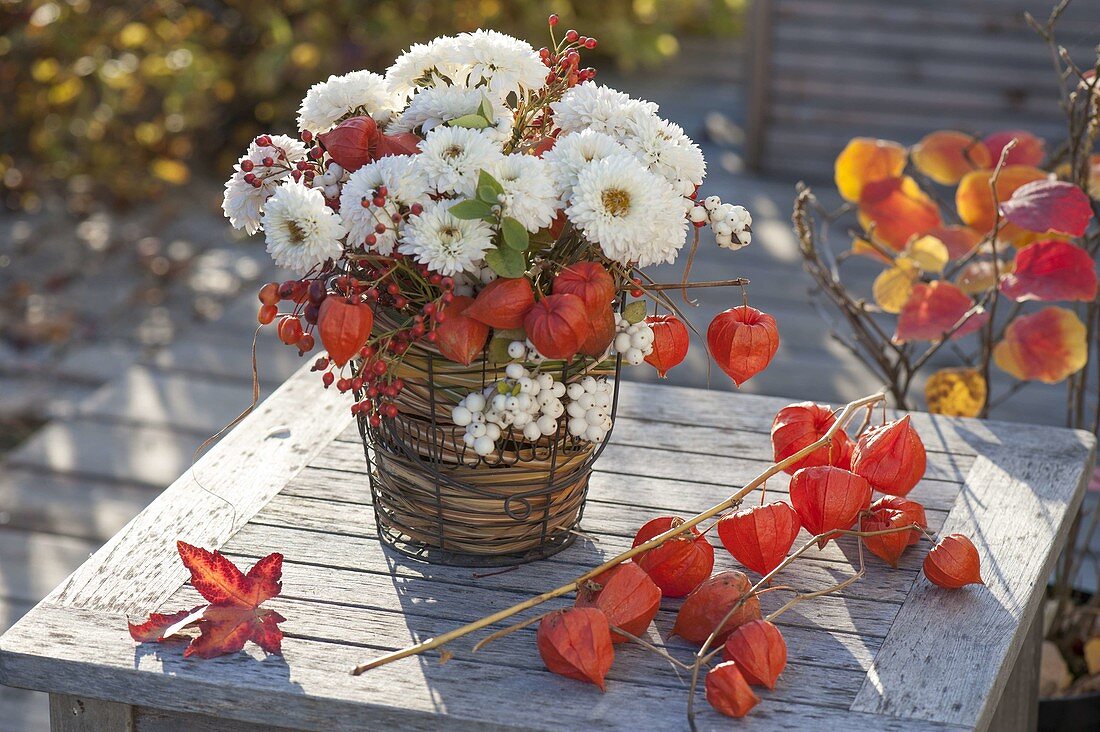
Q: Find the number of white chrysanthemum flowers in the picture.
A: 14